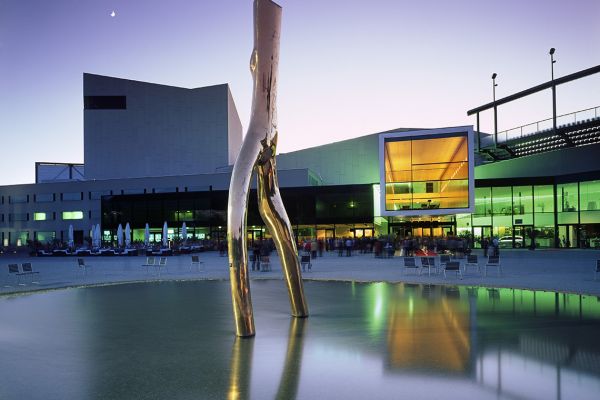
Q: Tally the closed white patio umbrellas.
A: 8